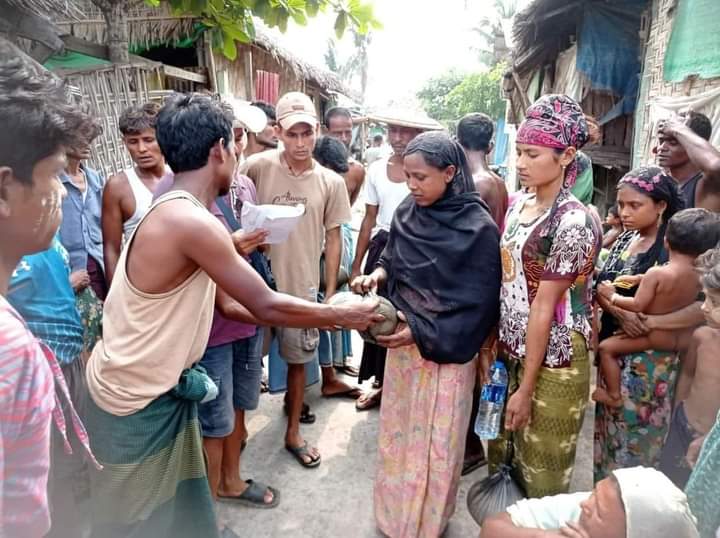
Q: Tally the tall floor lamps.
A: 0